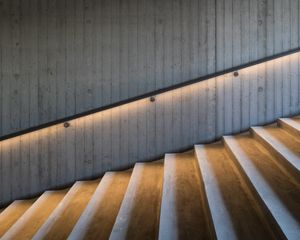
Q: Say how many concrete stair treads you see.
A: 10